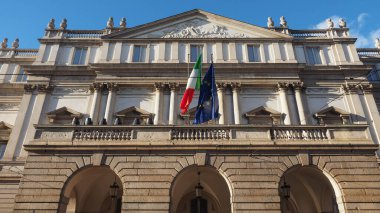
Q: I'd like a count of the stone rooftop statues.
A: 11